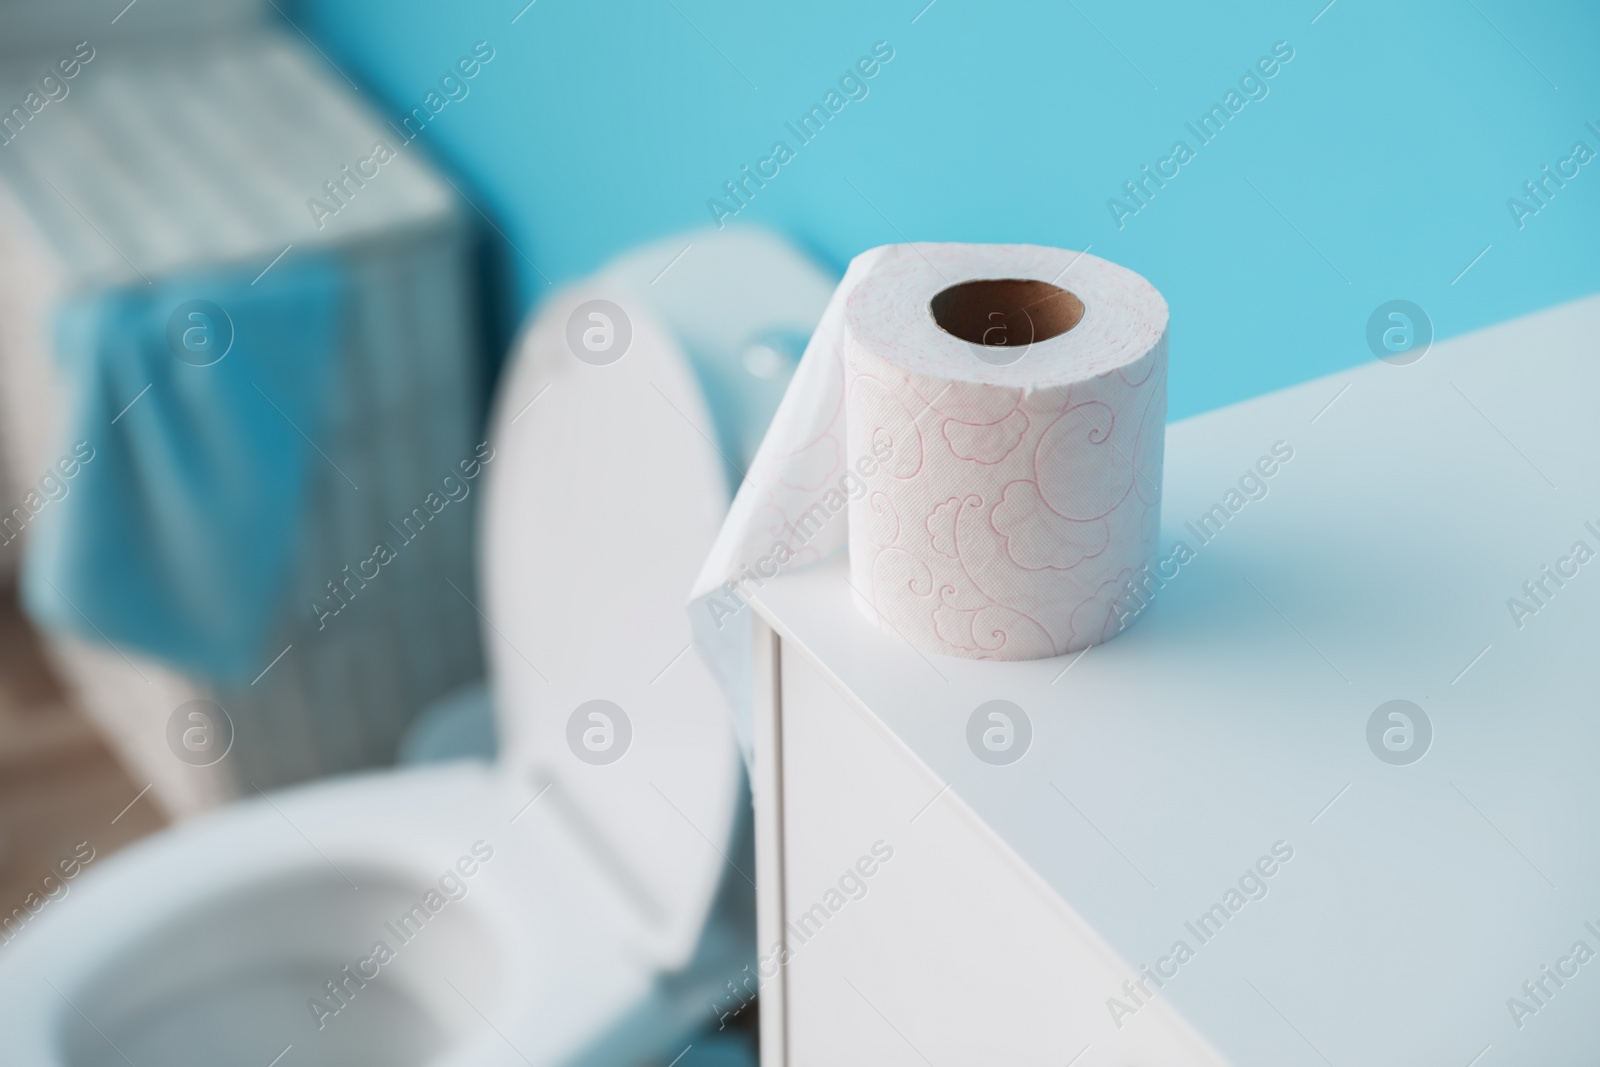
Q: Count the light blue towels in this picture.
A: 1